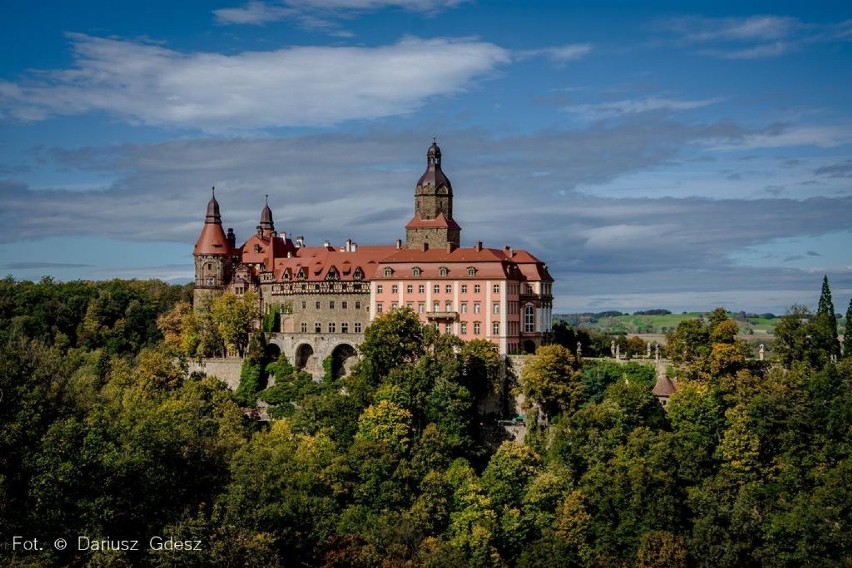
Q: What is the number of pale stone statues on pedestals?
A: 6